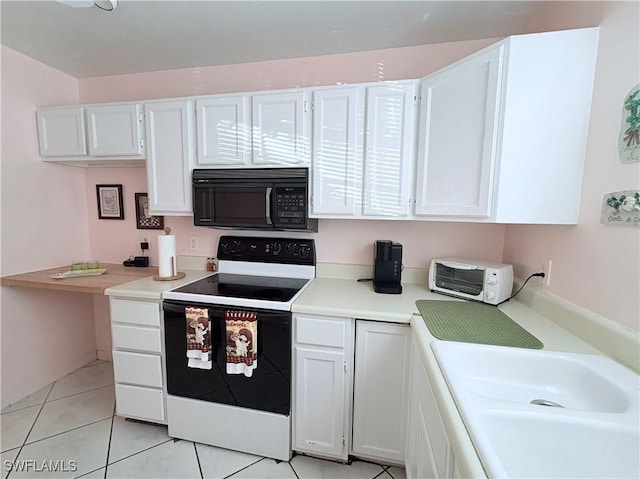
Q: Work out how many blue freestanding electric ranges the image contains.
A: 0